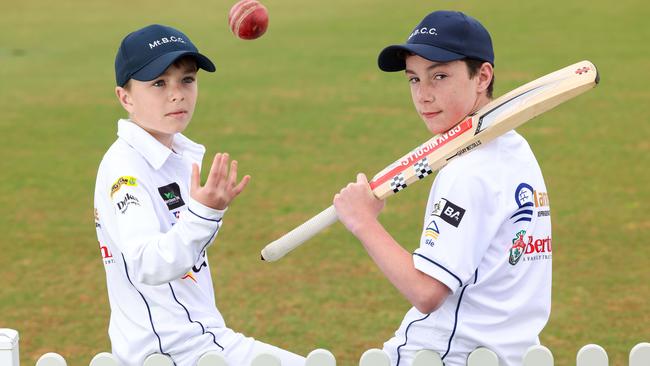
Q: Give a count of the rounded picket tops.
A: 12